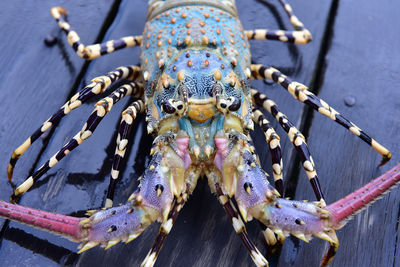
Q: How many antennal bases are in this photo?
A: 2